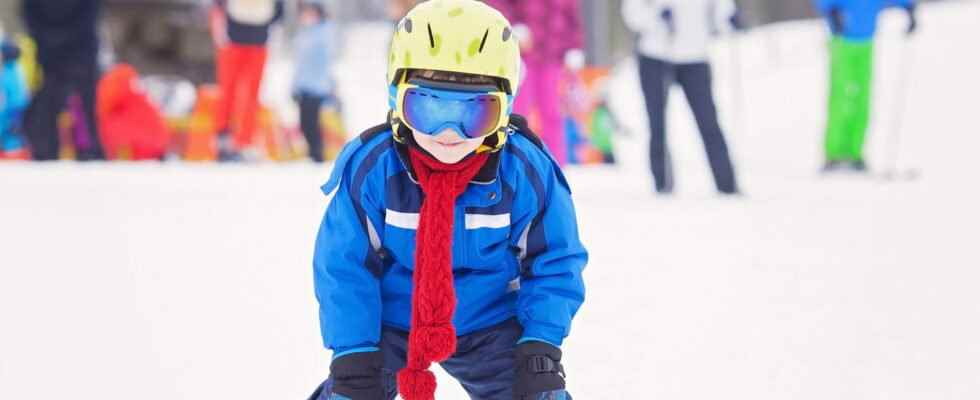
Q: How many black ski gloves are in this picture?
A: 2